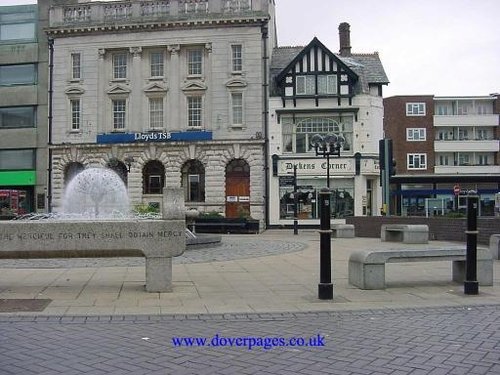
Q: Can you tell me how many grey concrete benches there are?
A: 4